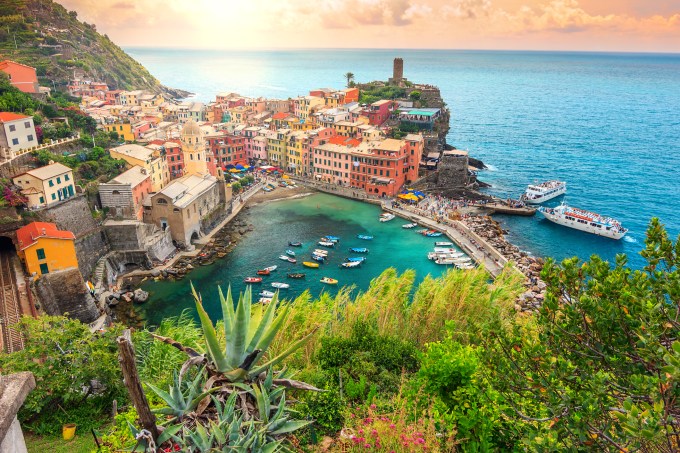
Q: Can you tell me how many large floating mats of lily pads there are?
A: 0